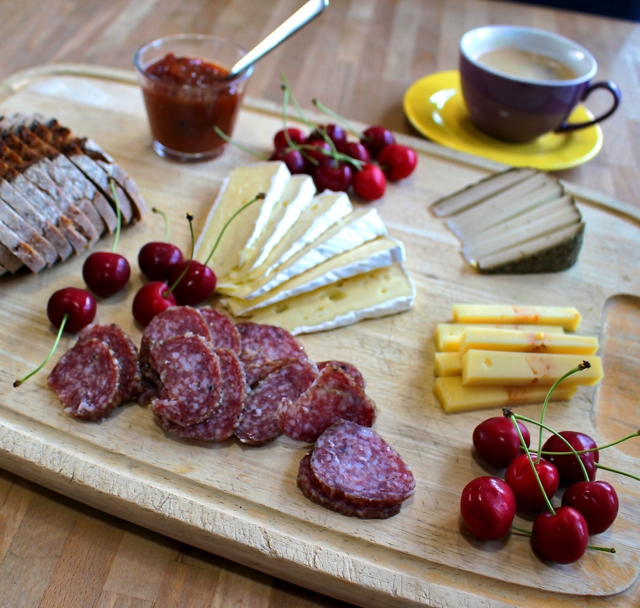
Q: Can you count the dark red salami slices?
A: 12